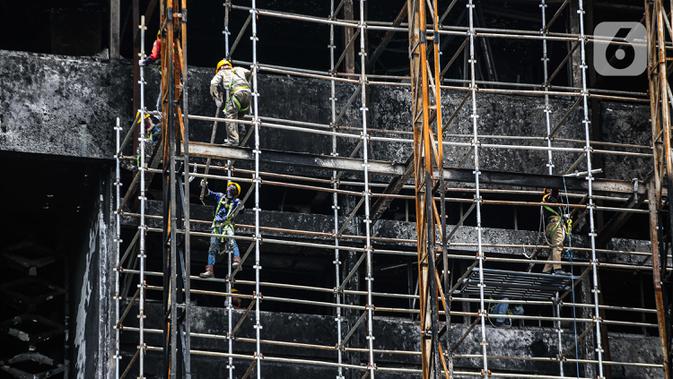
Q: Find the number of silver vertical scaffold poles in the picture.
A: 9